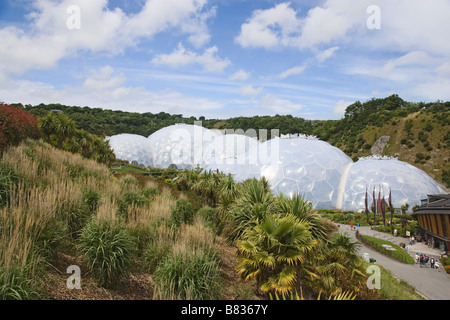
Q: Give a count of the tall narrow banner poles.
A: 5